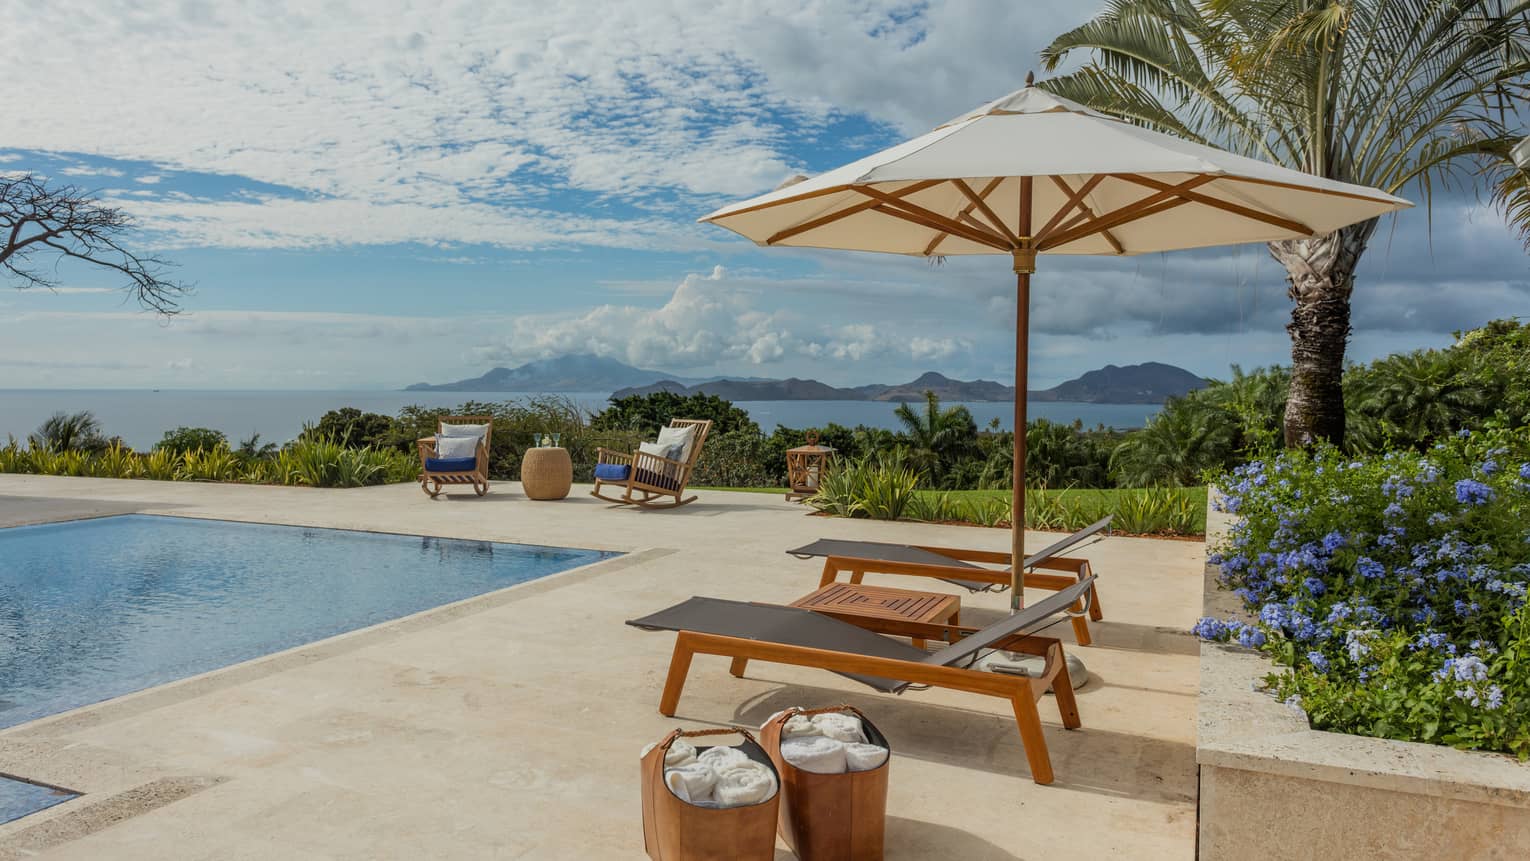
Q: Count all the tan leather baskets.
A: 2